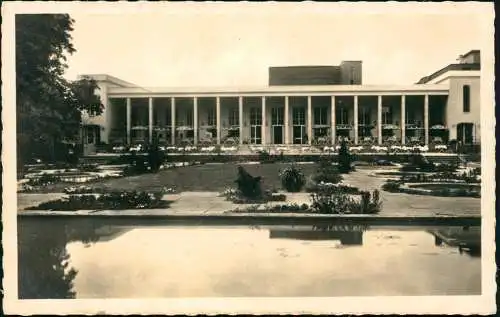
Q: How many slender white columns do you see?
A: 14